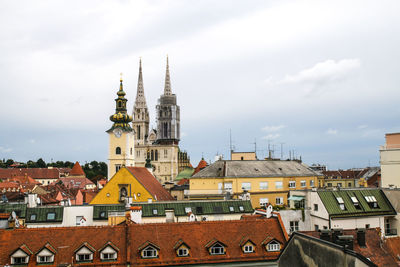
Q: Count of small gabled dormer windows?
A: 9